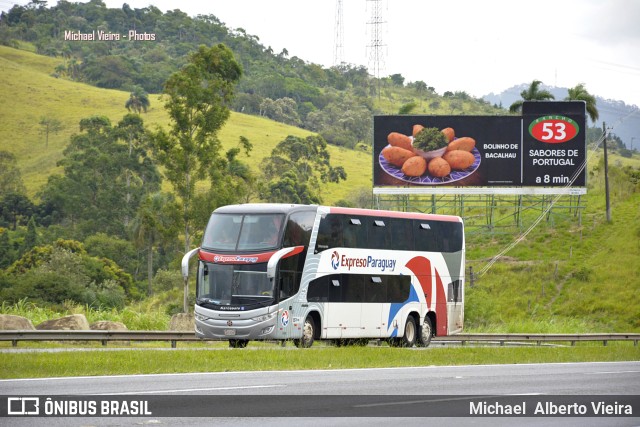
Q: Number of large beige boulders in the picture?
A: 4